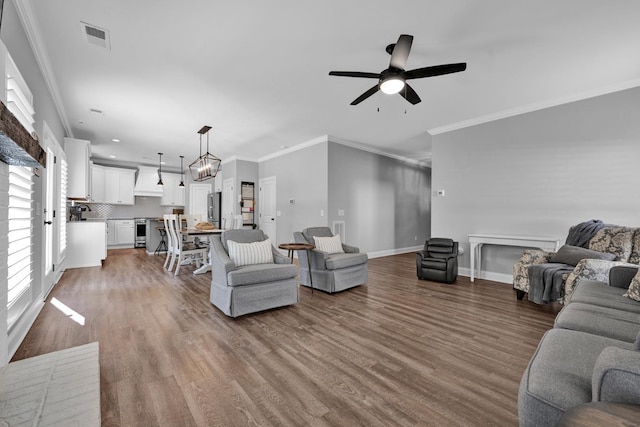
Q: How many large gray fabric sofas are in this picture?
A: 1